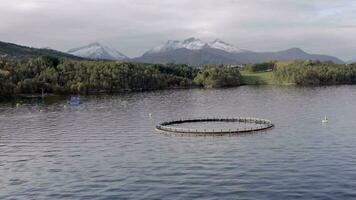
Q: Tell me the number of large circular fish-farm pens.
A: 1